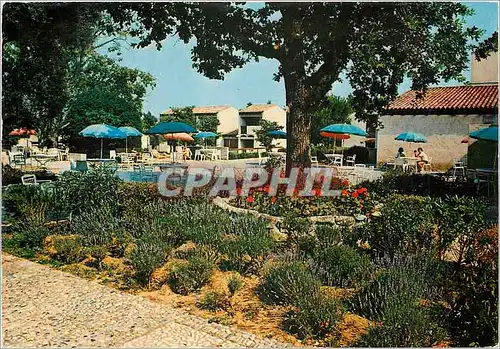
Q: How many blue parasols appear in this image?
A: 8